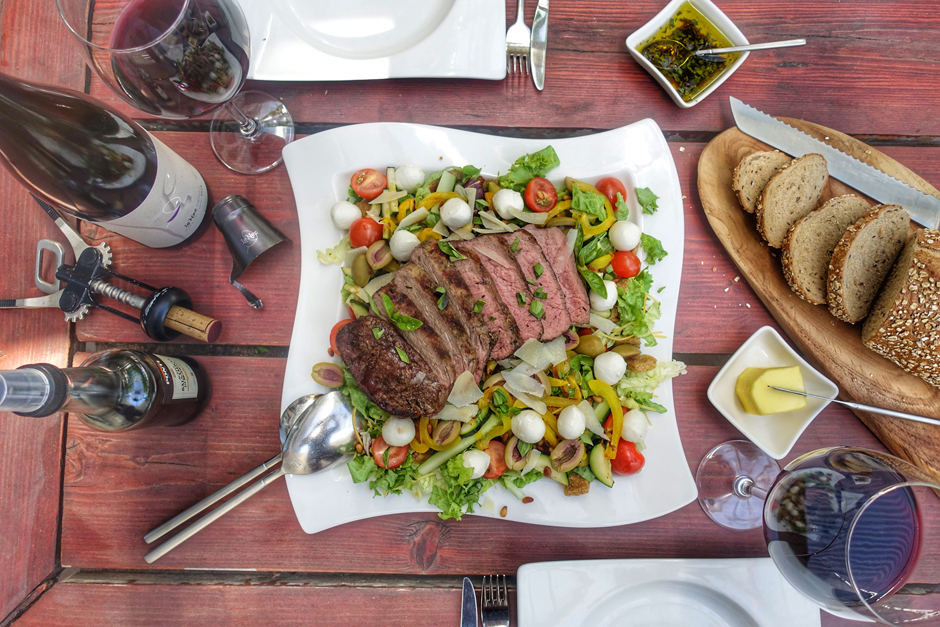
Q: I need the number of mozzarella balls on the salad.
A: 13